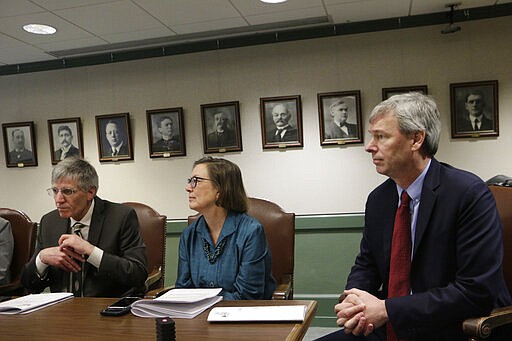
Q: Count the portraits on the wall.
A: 9